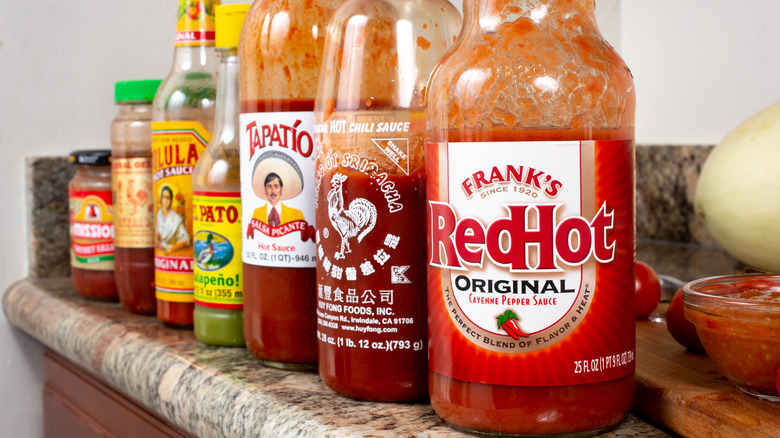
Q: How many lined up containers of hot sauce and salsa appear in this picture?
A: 7